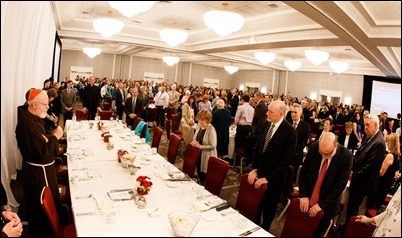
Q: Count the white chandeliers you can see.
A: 11